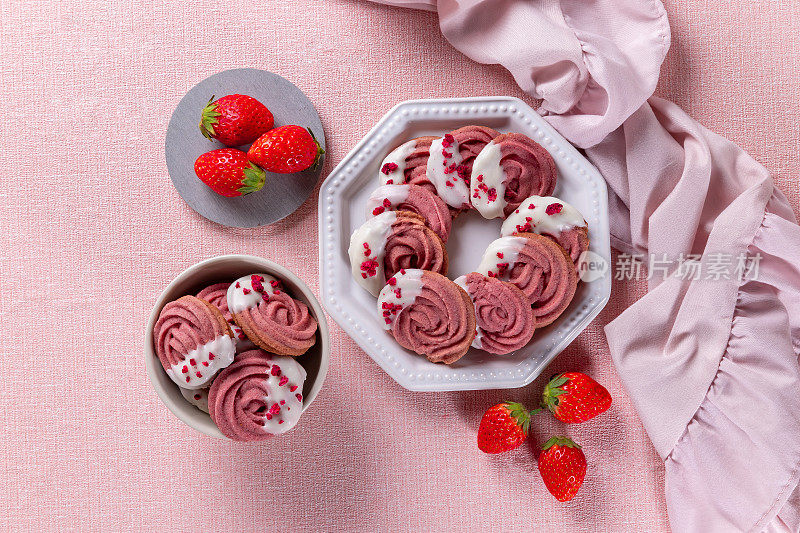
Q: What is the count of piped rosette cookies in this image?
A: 14